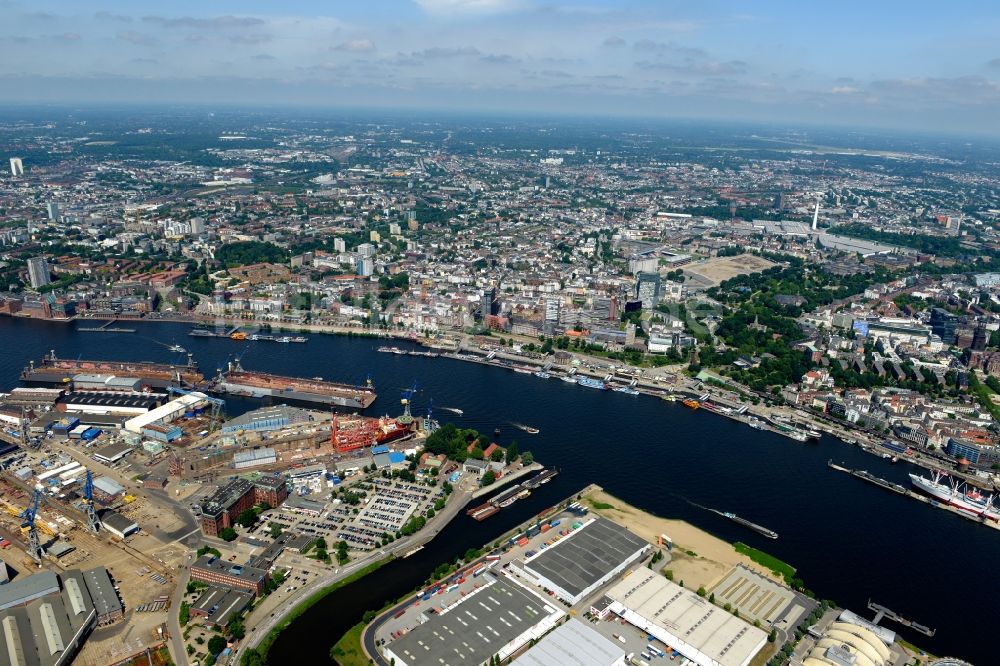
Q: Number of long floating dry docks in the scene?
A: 2